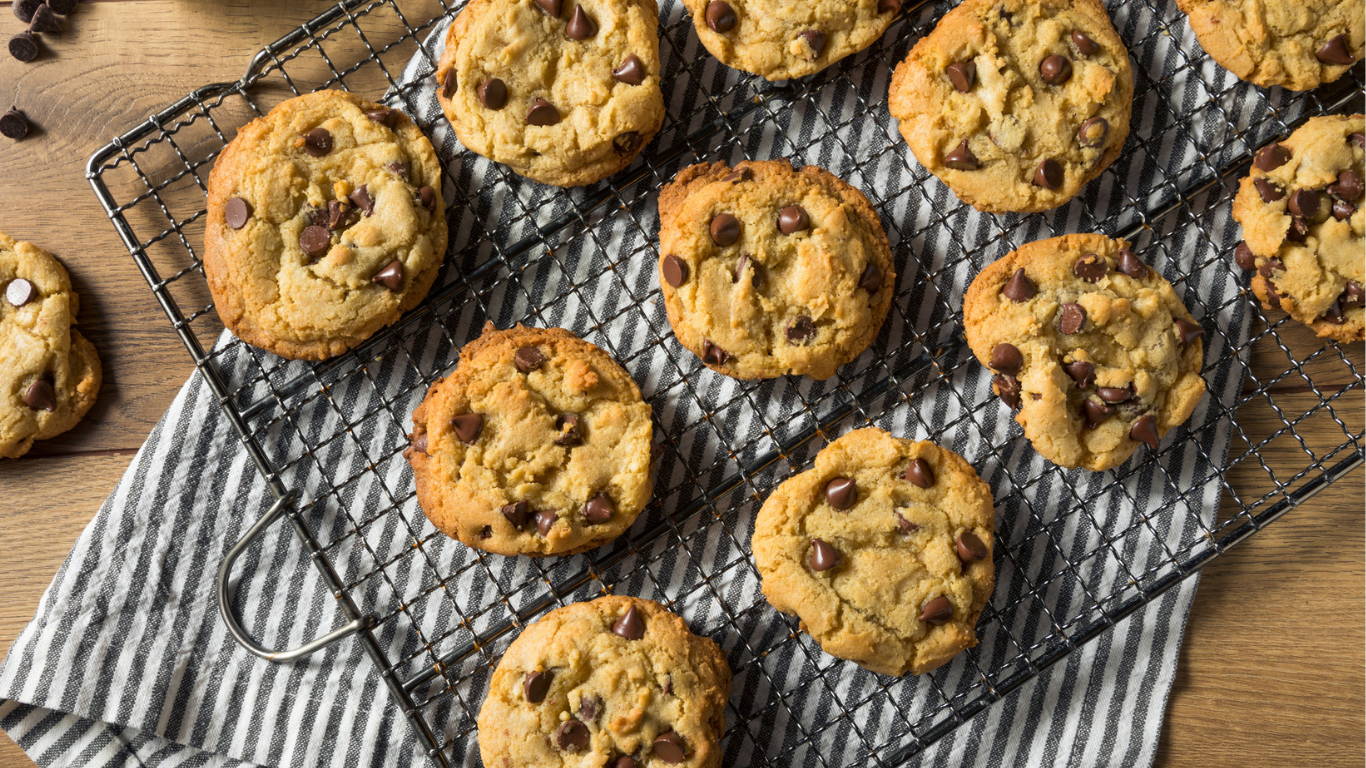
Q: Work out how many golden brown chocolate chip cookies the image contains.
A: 12